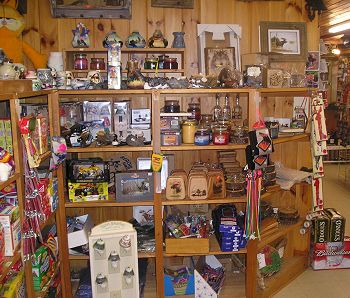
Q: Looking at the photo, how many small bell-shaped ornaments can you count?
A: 5